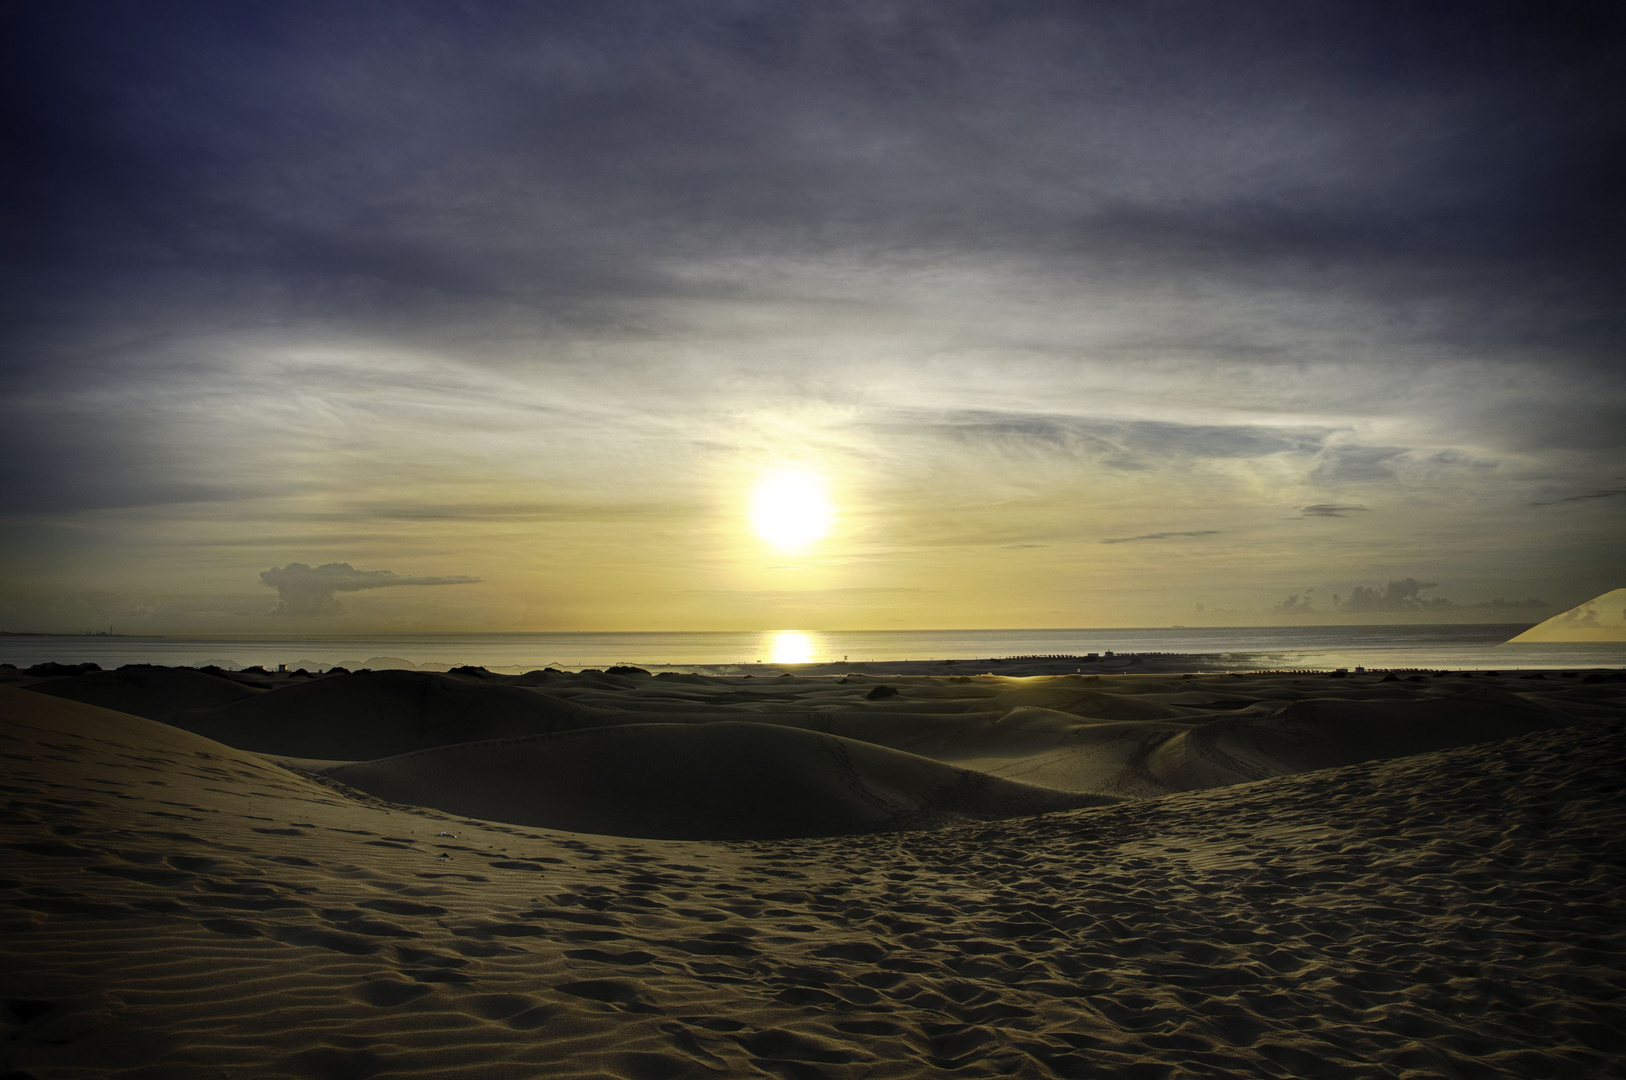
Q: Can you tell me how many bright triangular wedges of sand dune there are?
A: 1